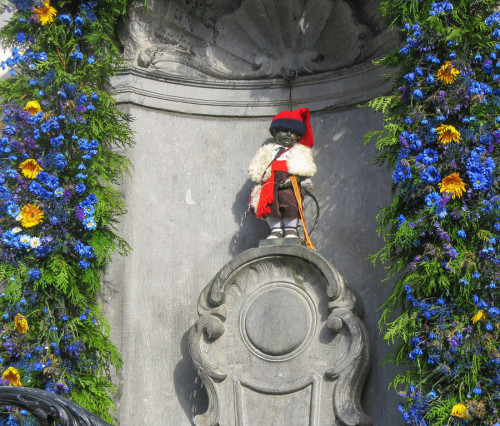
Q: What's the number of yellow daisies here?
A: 11